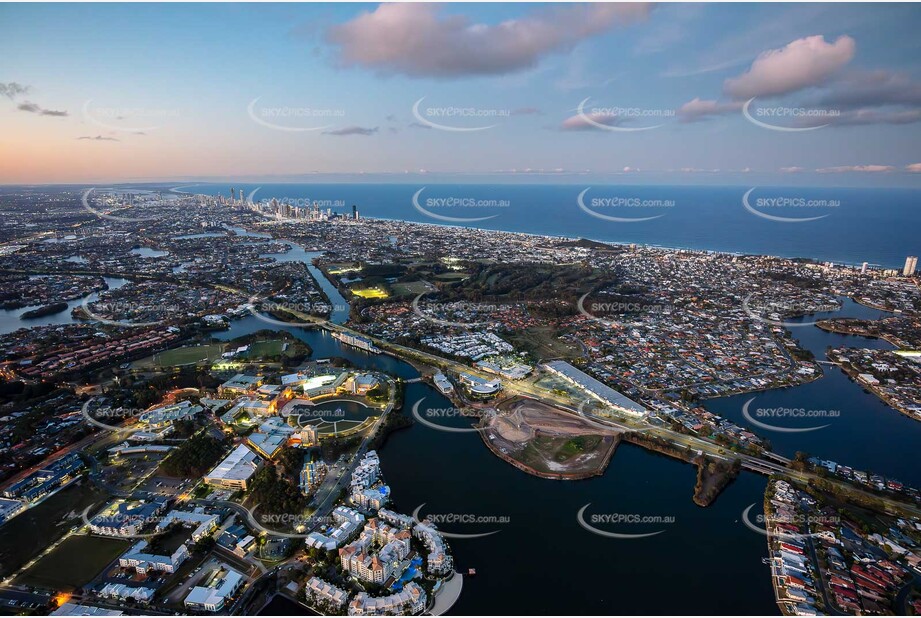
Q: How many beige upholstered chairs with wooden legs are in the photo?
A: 0